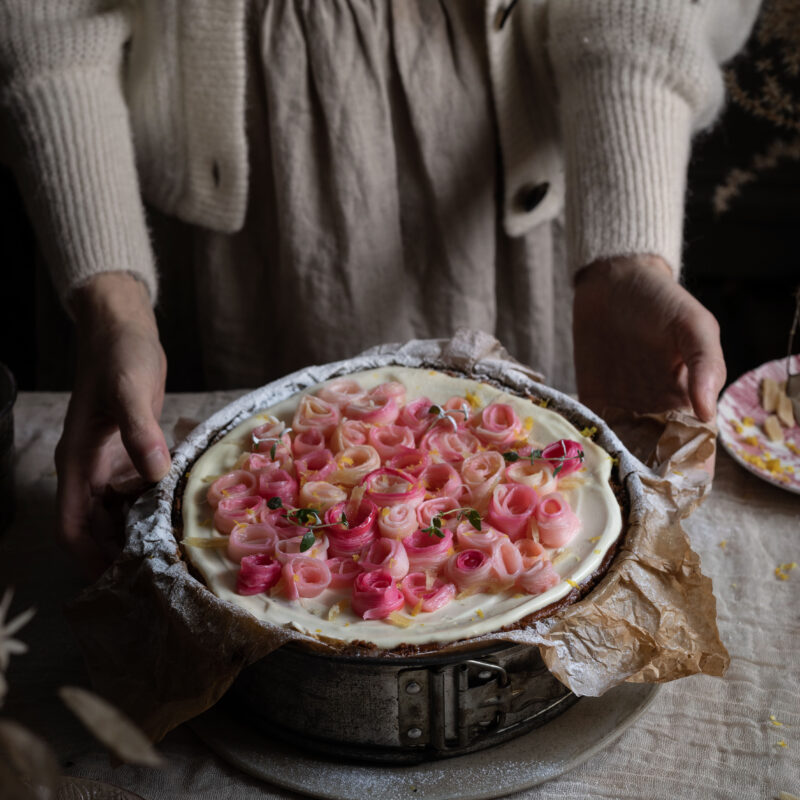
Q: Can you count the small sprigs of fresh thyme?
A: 5